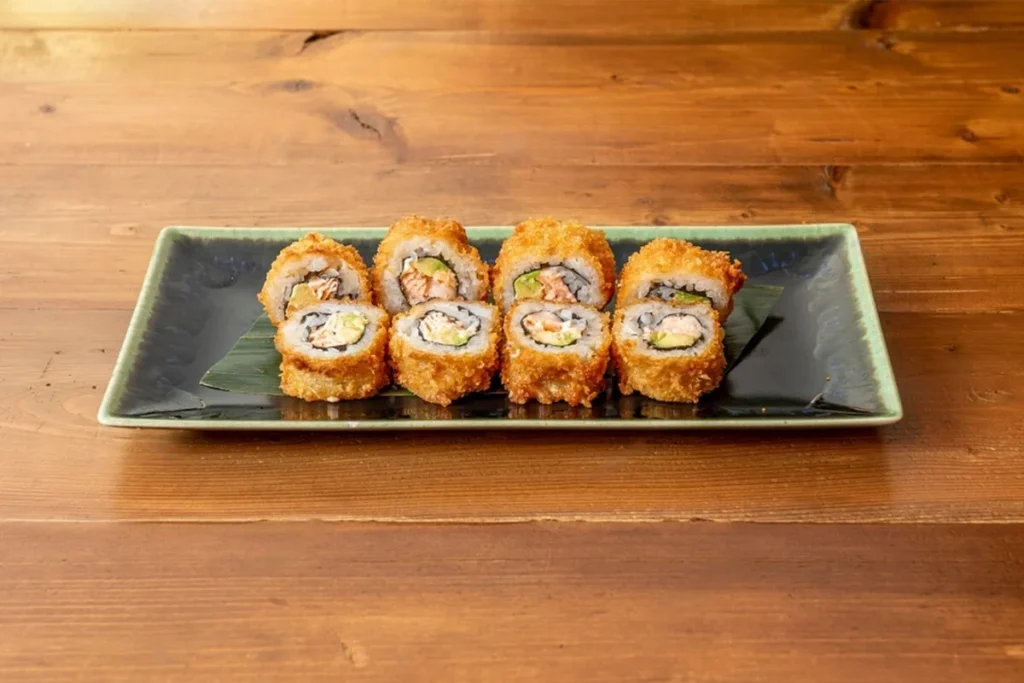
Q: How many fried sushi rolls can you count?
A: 8